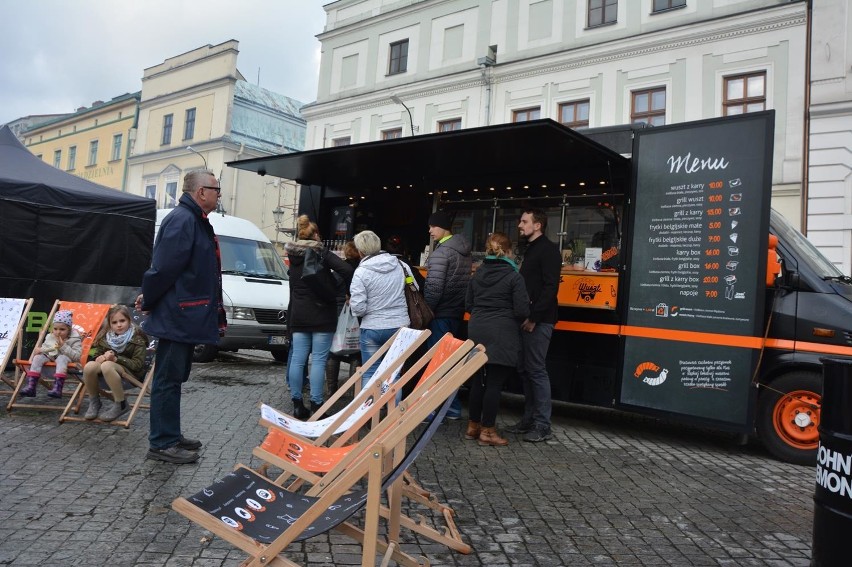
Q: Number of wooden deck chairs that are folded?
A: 0